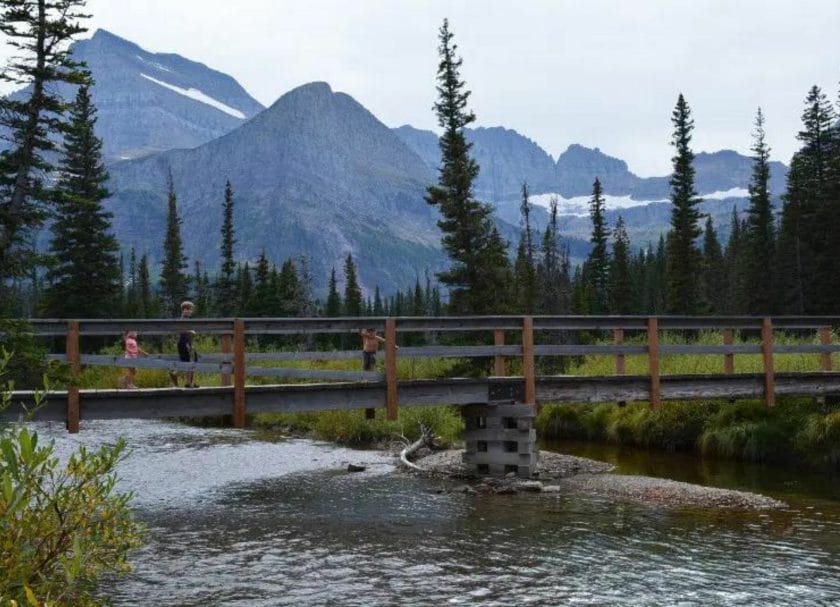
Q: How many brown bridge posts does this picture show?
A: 11